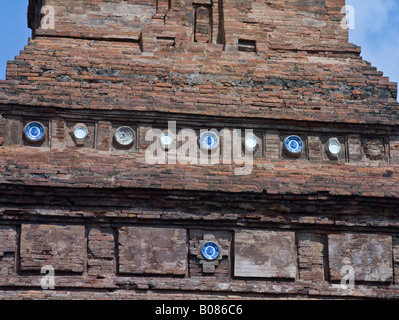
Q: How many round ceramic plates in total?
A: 9